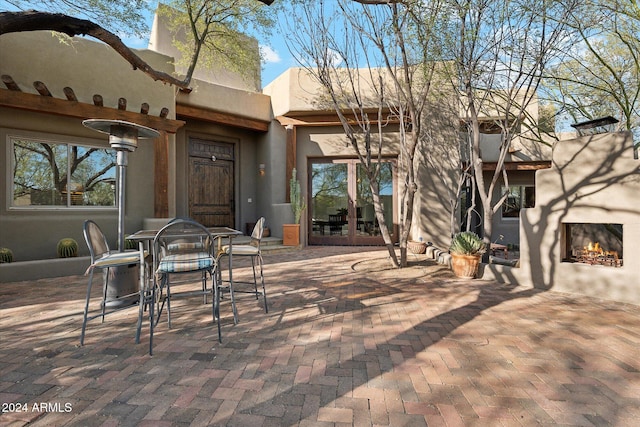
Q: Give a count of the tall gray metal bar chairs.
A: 4